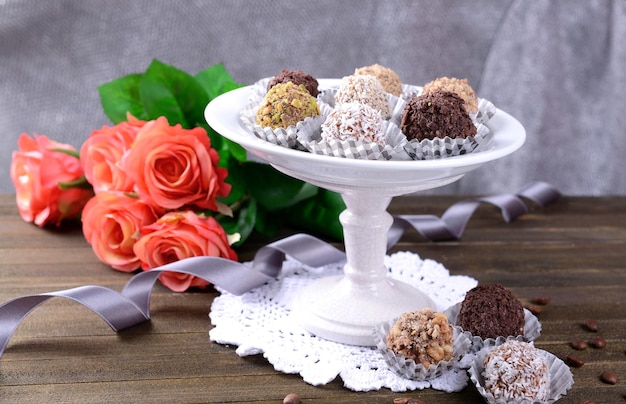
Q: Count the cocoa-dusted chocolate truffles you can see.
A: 3